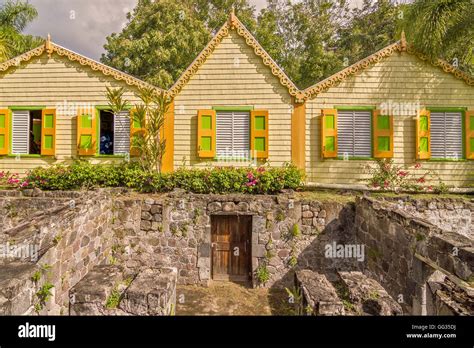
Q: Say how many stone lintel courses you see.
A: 1